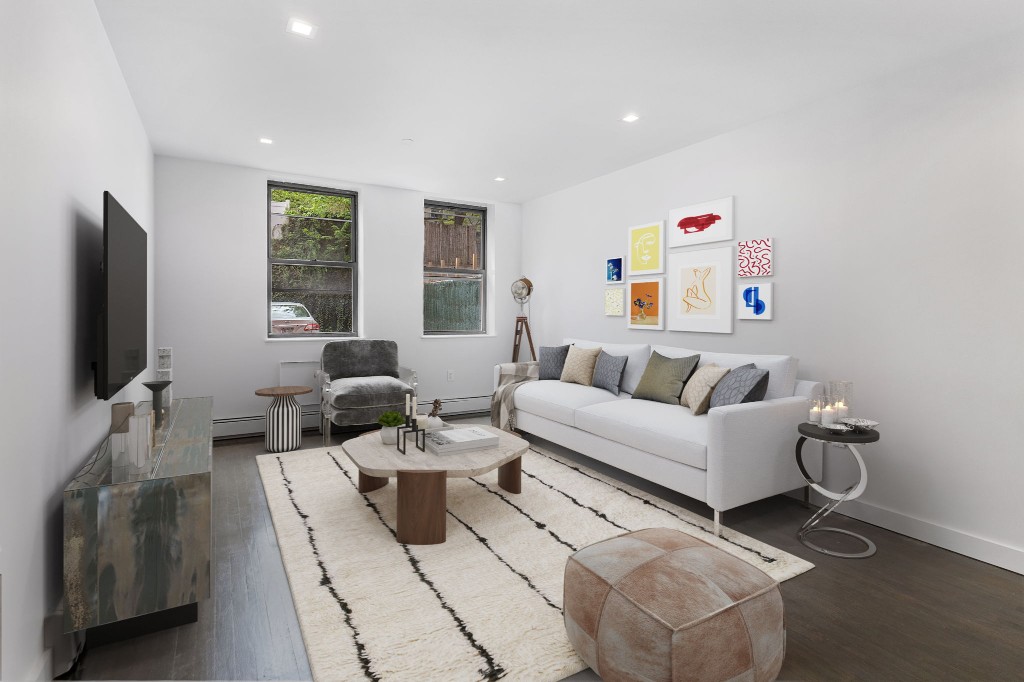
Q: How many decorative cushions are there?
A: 6